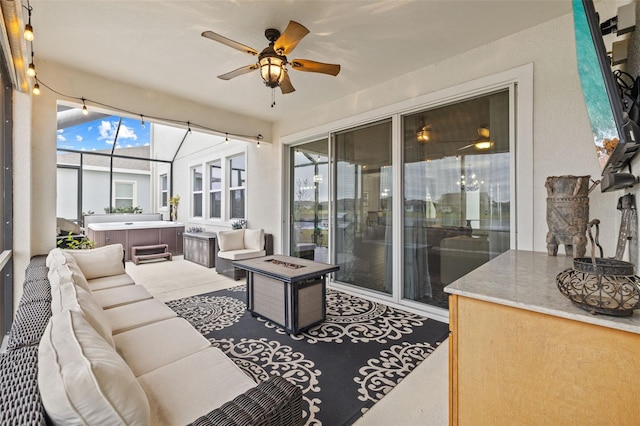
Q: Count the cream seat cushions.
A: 6